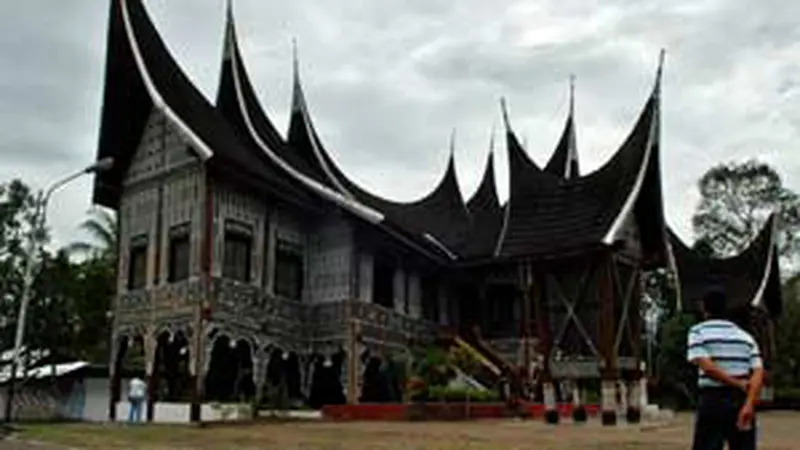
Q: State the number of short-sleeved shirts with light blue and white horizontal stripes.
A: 1